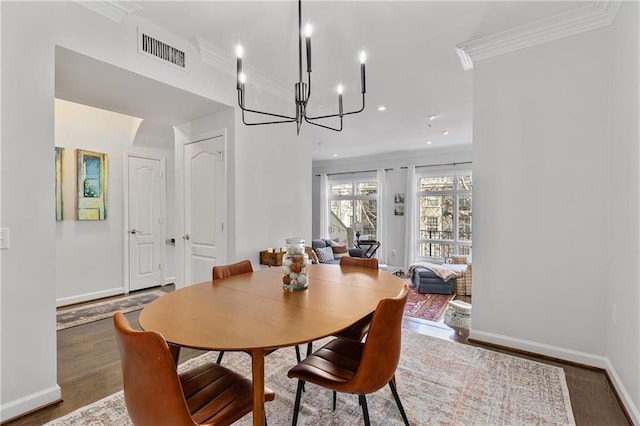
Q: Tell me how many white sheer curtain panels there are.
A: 3